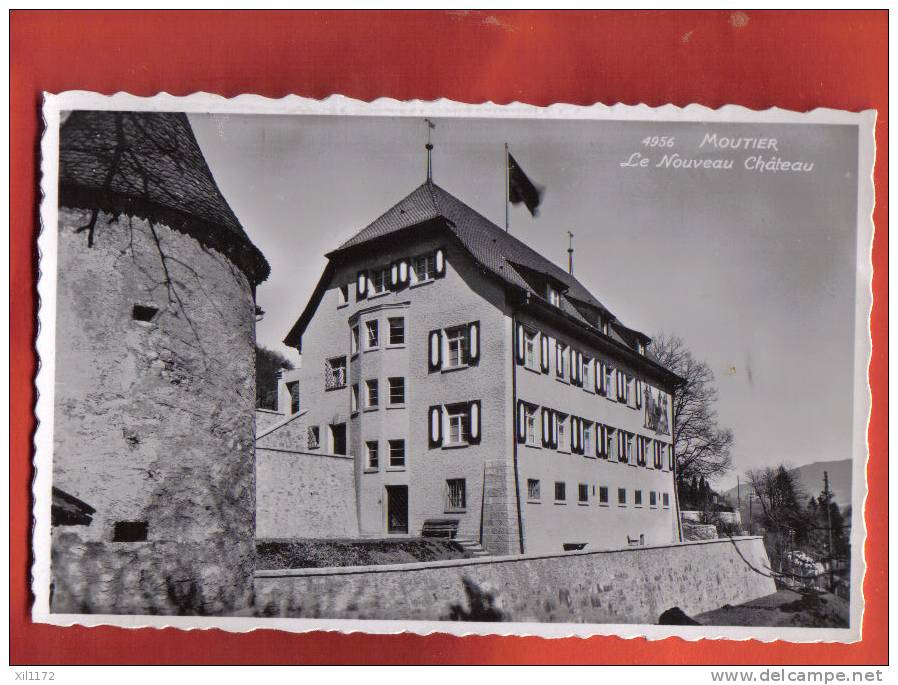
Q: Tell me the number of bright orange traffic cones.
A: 0